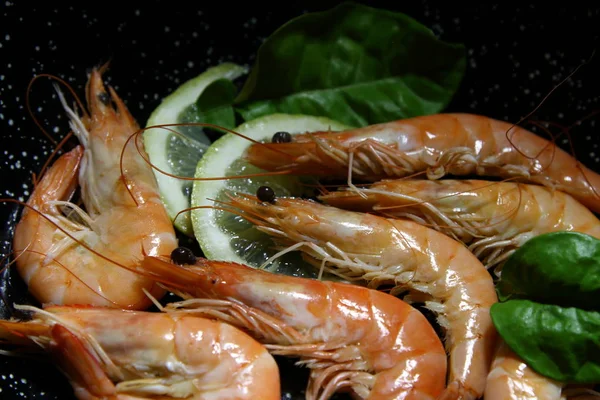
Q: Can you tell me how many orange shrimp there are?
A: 7